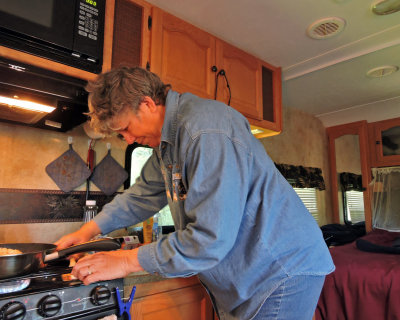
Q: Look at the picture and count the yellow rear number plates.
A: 0